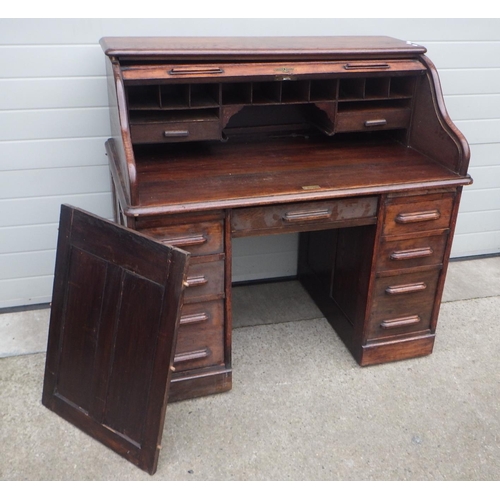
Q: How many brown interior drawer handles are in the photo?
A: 2